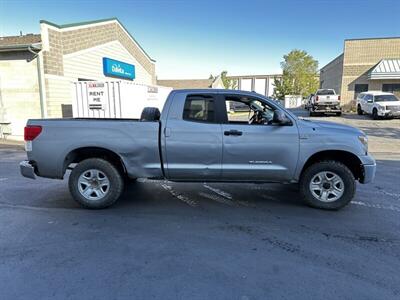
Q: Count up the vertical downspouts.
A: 1